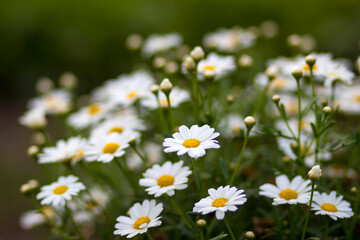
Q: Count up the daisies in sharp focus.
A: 7